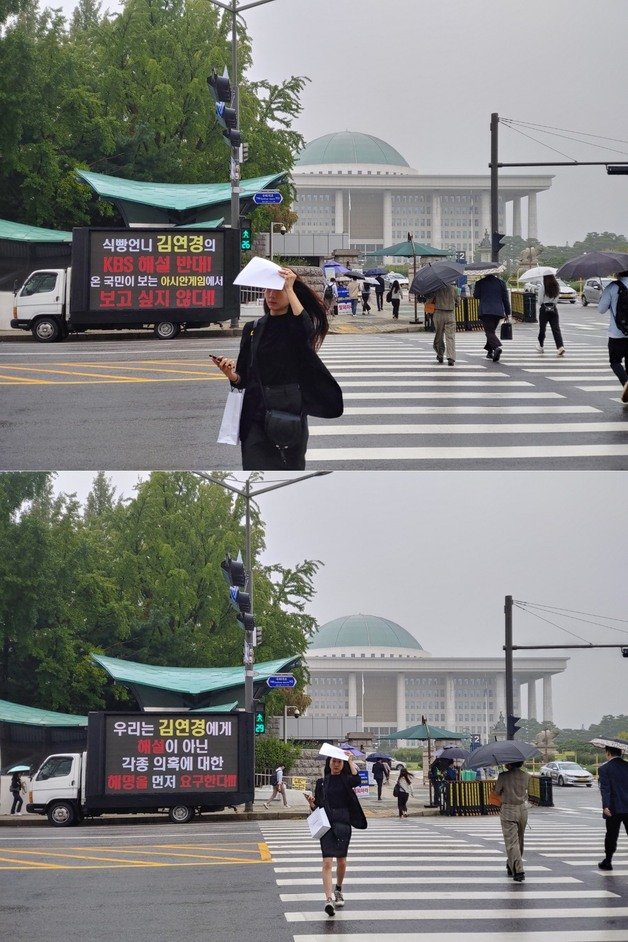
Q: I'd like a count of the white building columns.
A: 12